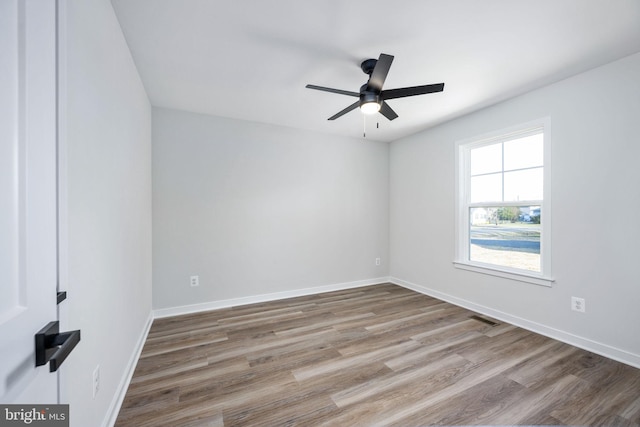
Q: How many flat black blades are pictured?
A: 5